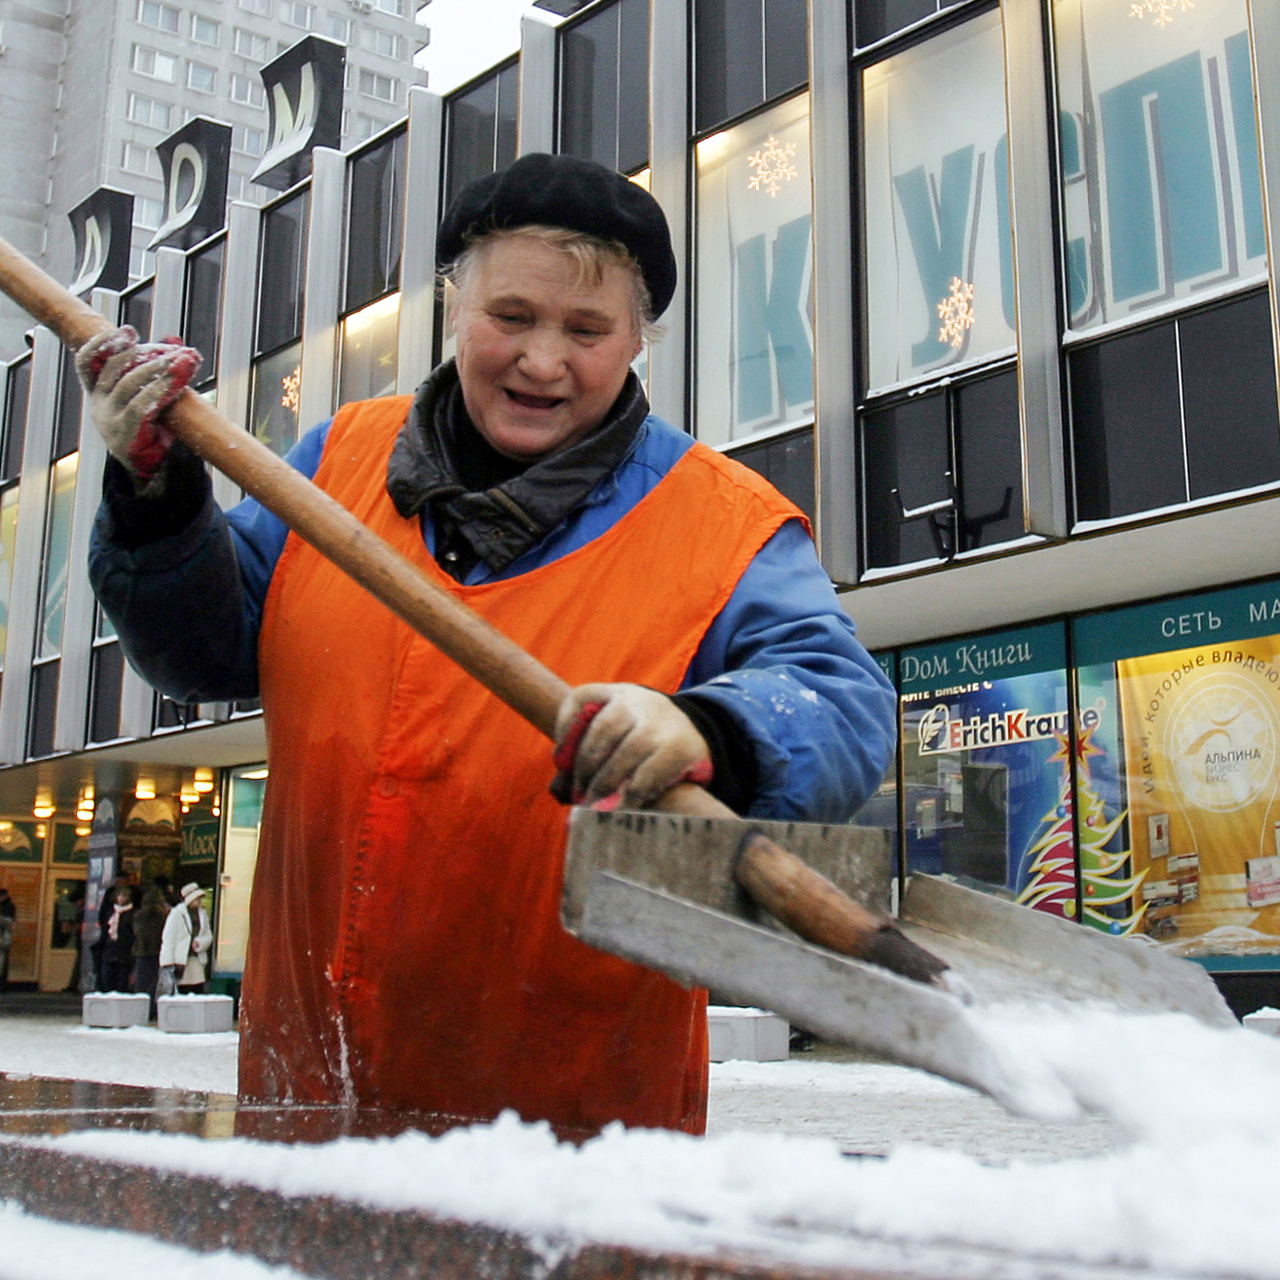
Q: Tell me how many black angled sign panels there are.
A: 3